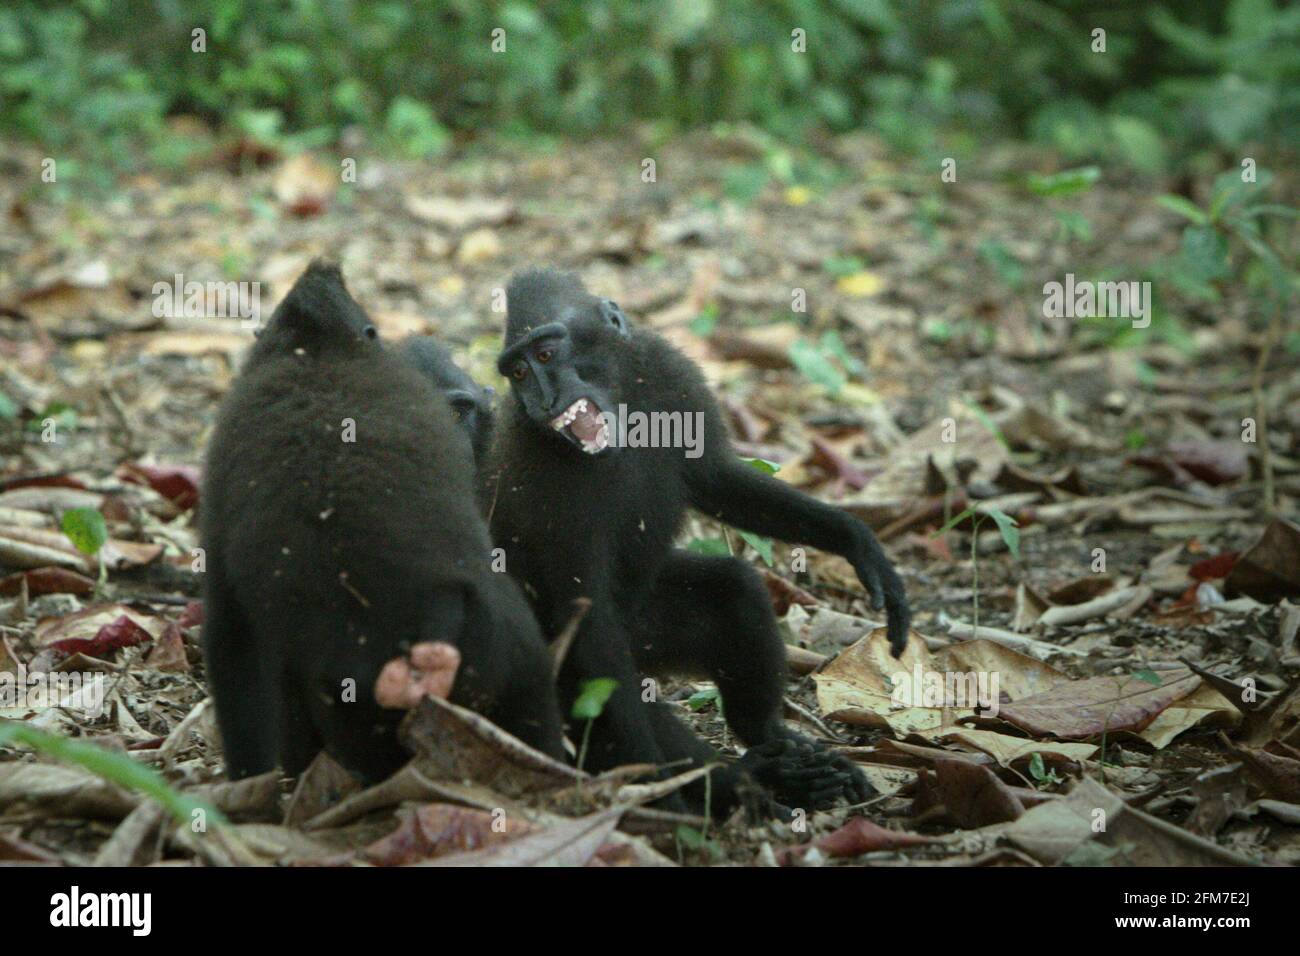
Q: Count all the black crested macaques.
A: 3